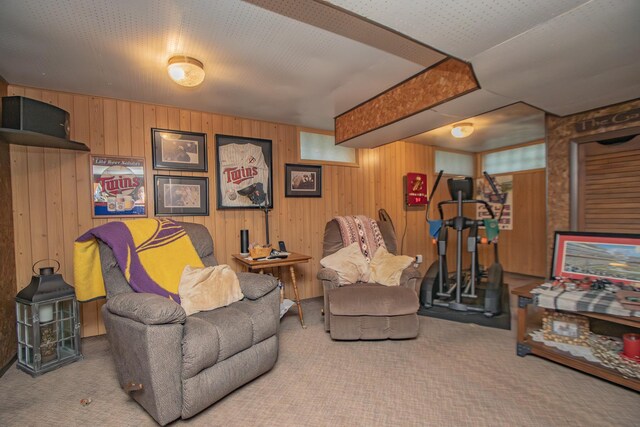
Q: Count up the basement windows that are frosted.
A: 3